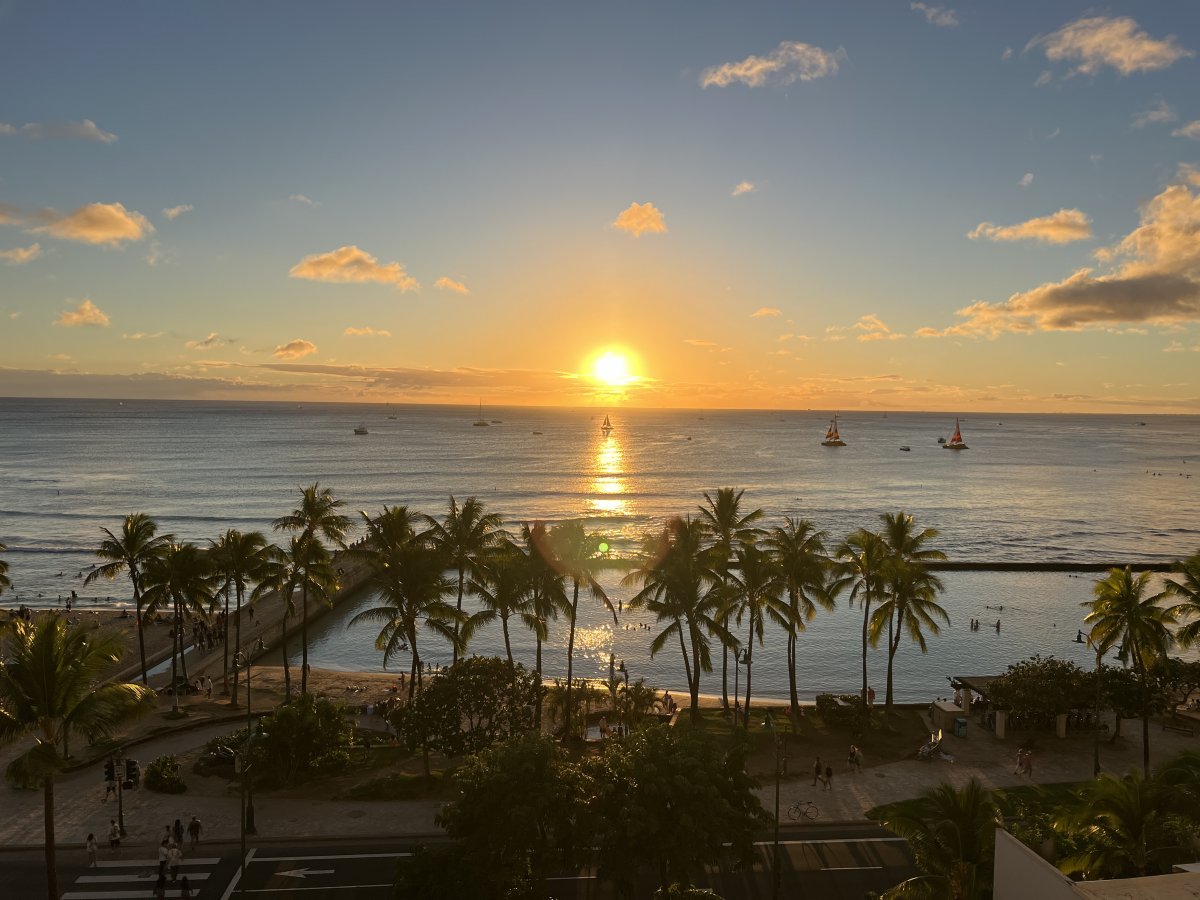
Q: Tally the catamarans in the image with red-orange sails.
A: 2